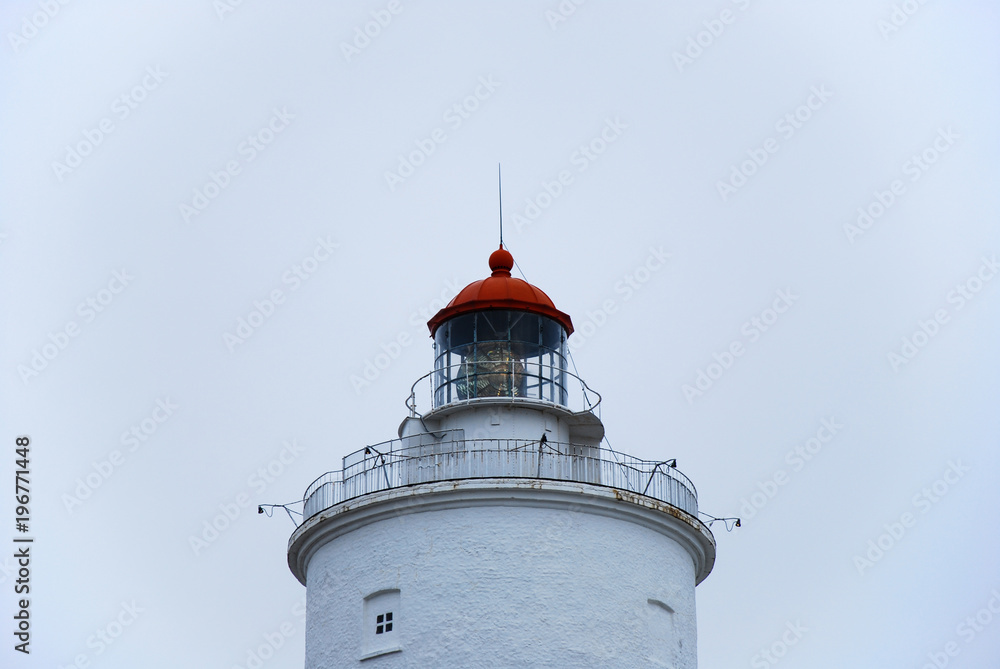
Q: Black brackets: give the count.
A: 5